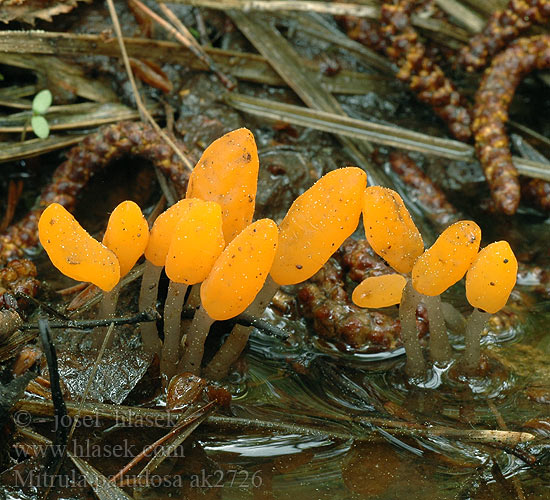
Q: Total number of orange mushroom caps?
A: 11